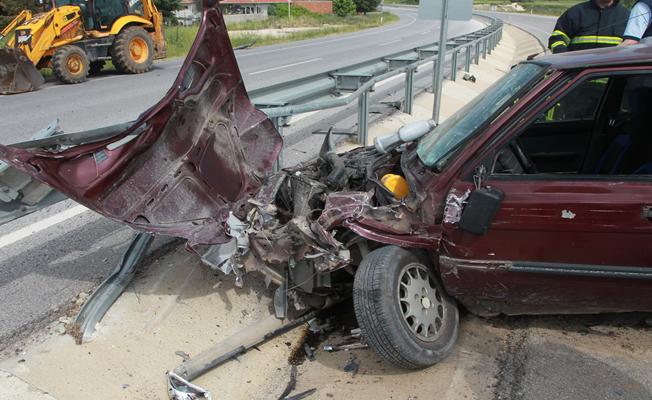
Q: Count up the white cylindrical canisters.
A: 1